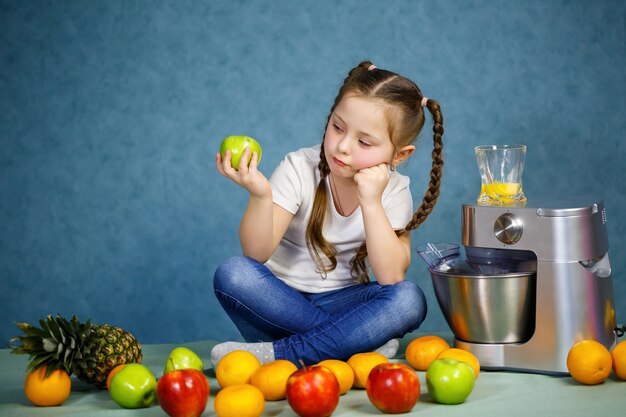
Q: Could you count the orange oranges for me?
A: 11